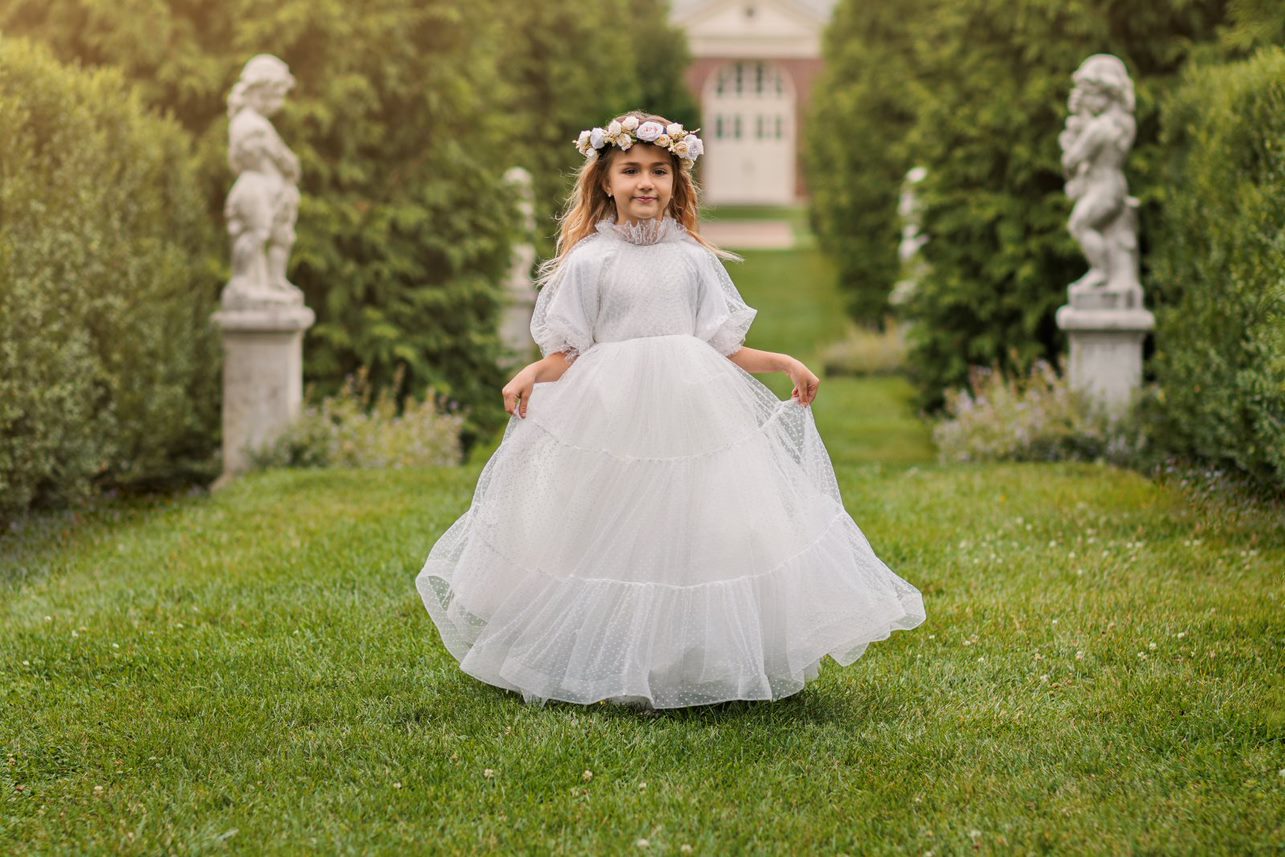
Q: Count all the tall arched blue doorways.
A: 0